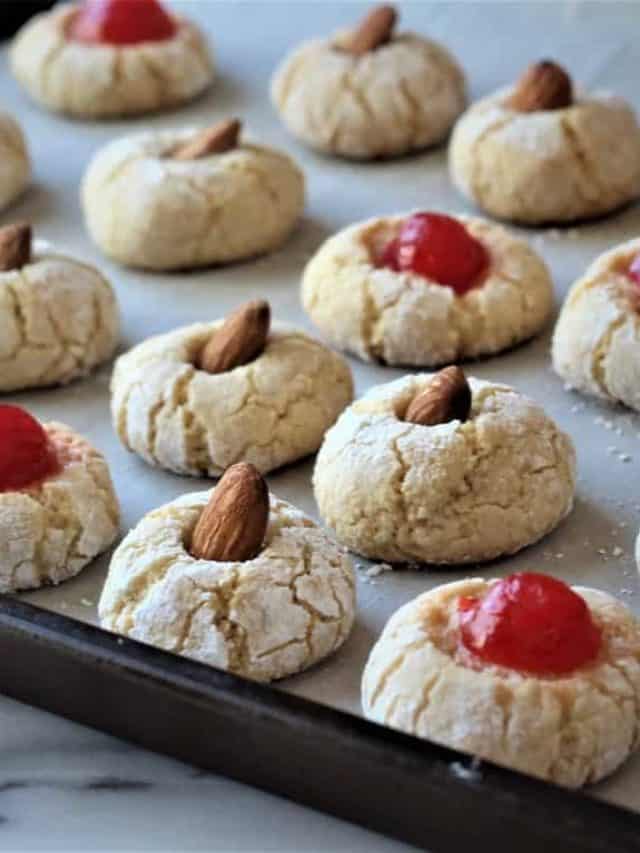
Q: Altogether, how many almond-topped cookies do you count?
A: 7